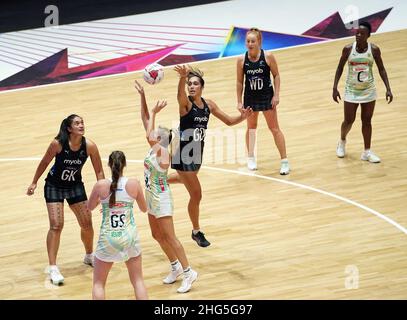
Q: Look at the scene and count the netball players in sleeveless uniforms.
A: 6